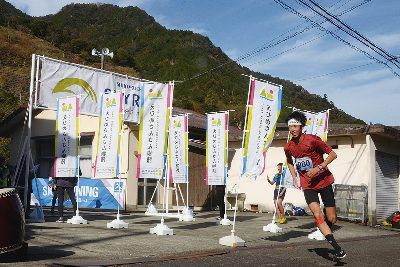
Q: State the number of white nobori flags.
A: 8